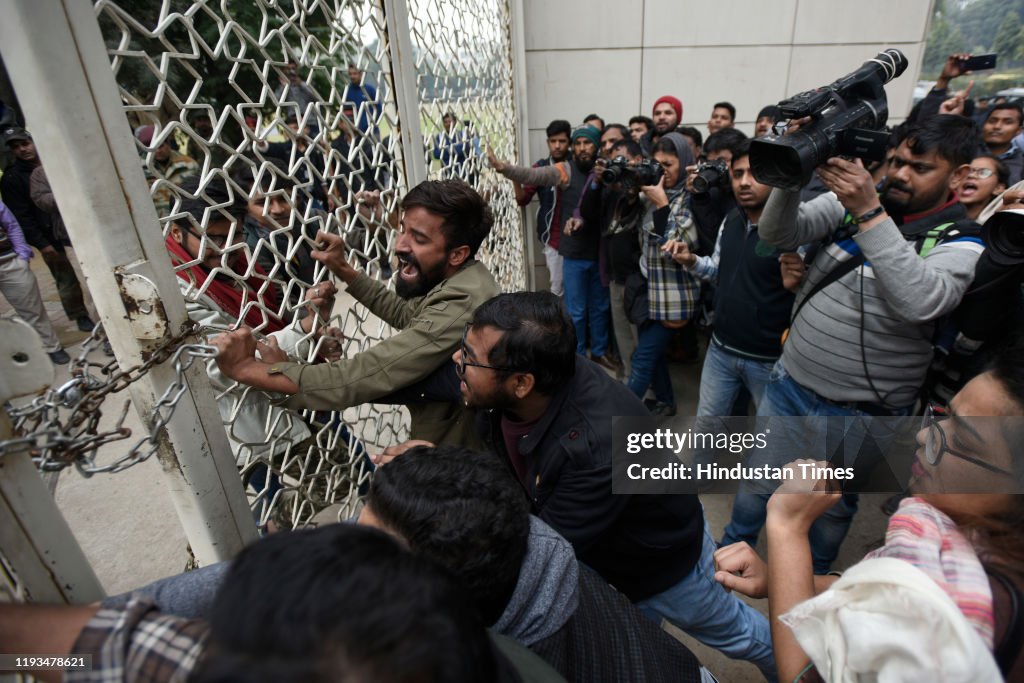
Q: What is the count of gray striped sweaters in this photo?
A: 1